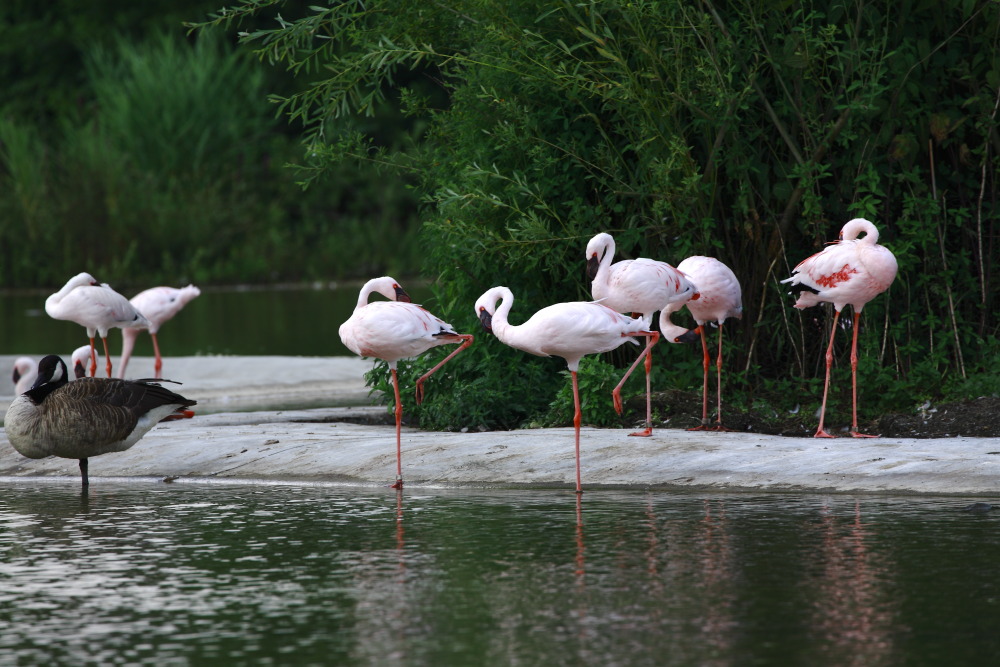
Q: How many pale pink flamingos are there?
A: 9